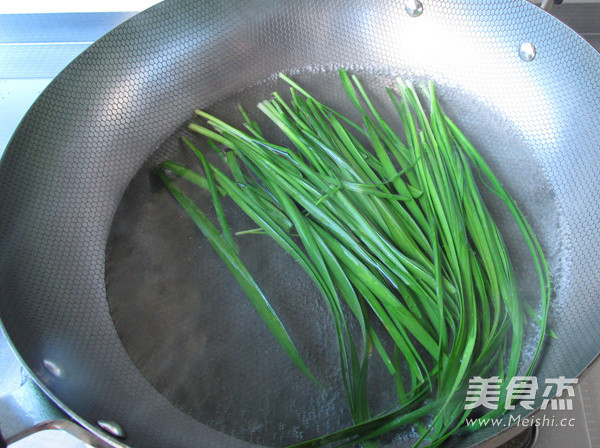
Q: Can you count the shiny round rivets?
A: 4